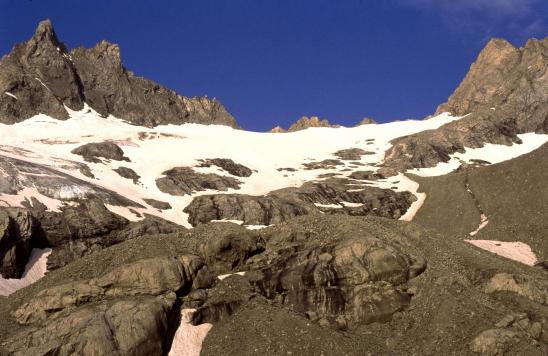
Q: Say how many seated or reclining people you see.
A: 0